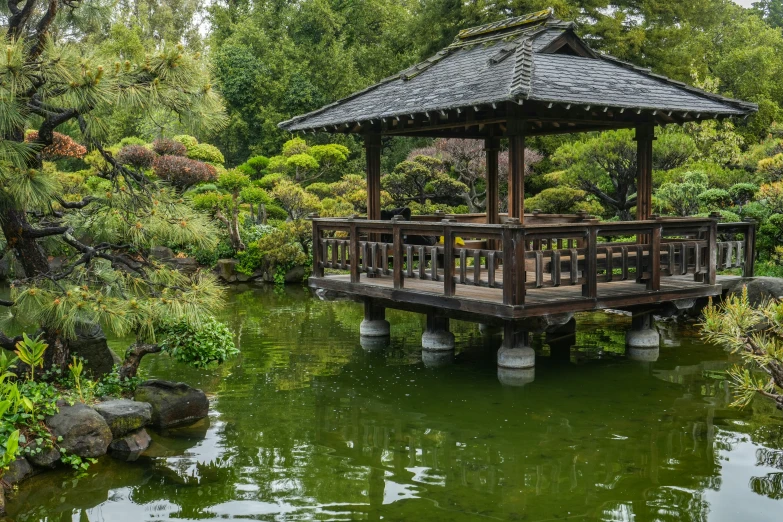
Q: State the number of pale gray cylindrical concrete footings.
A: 4